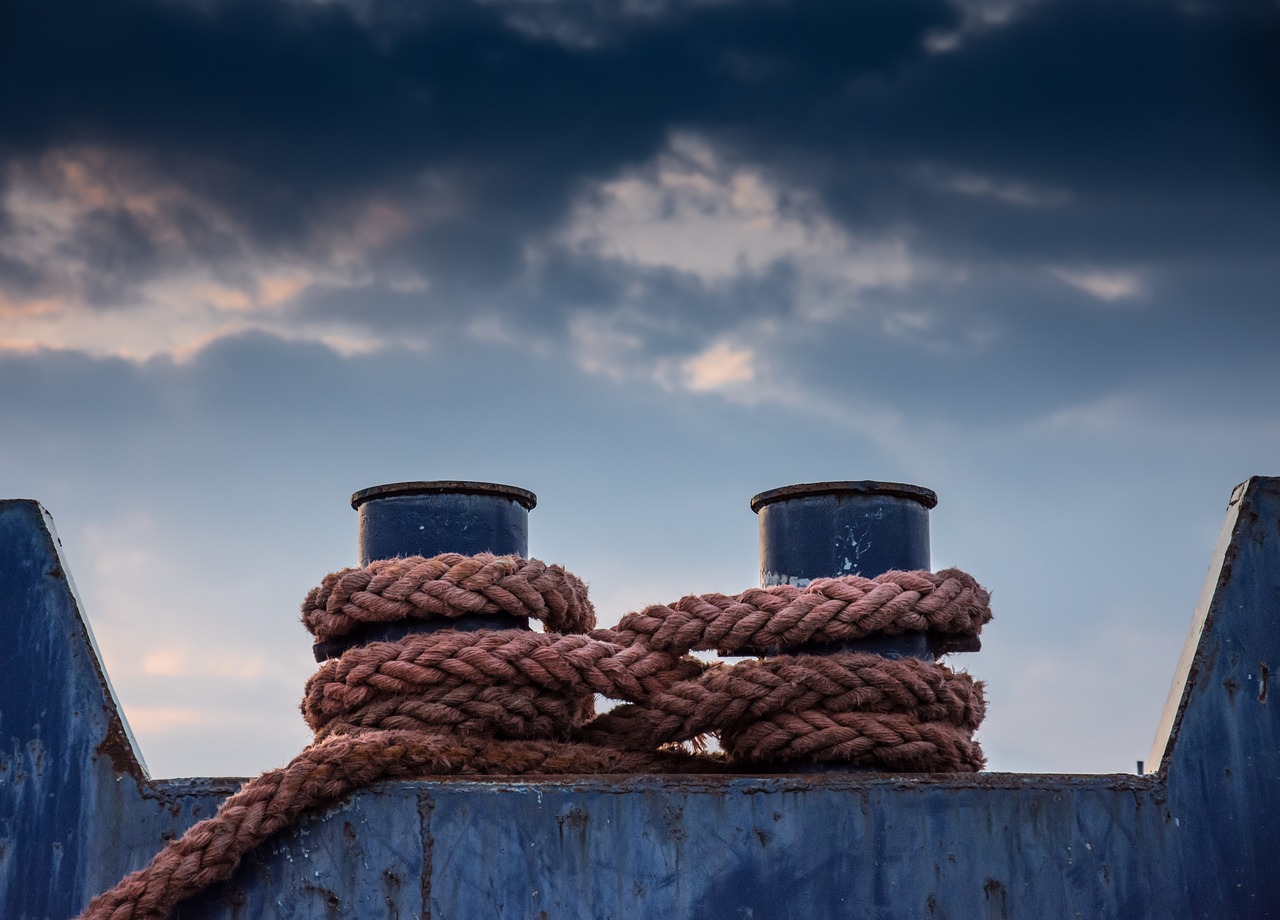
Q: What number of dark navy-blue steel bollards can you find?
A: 2